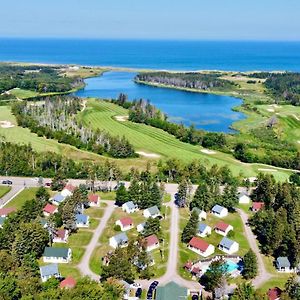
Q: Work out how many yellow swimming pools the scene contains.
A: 0